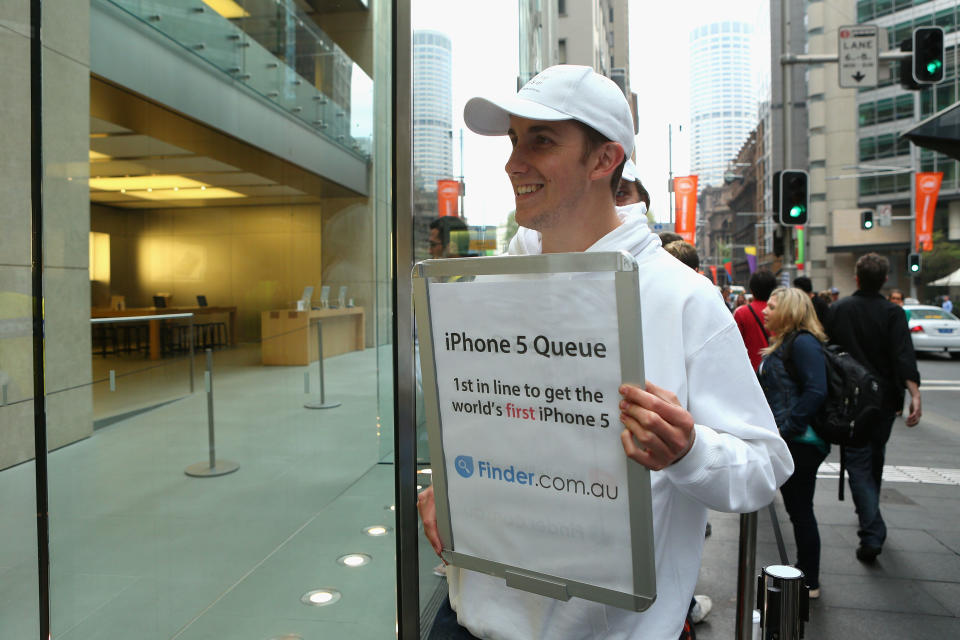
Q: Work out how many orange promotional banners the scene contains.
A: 3